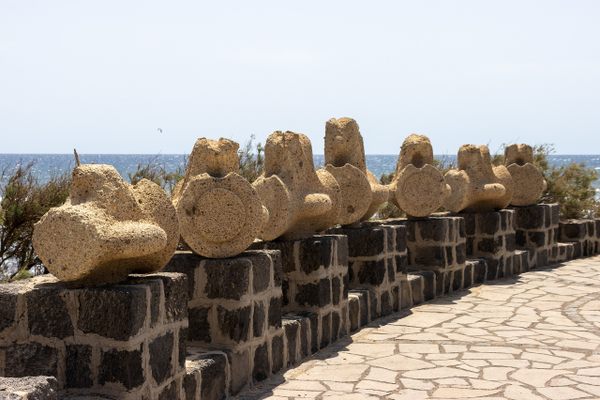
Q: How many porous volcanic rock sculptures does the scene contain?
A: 7